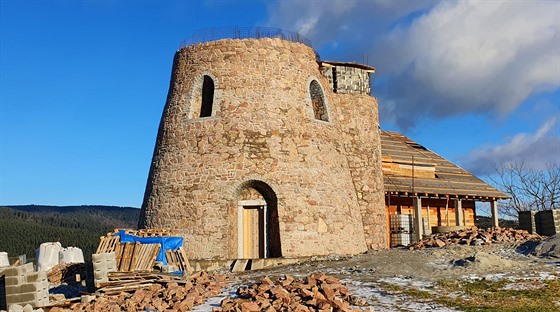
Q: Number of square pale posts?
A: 3